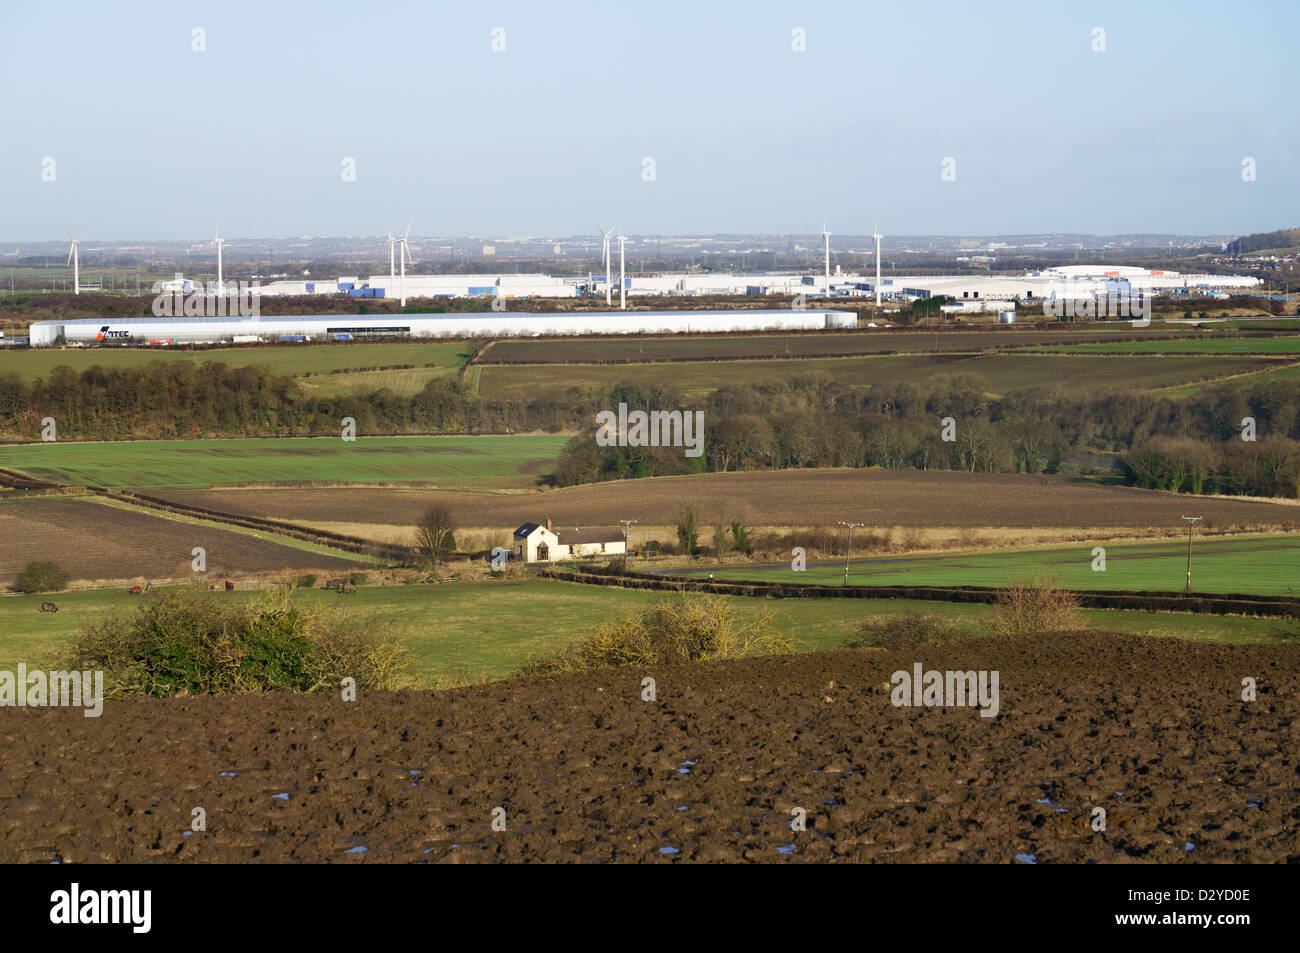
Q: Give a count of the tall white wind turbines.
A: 8